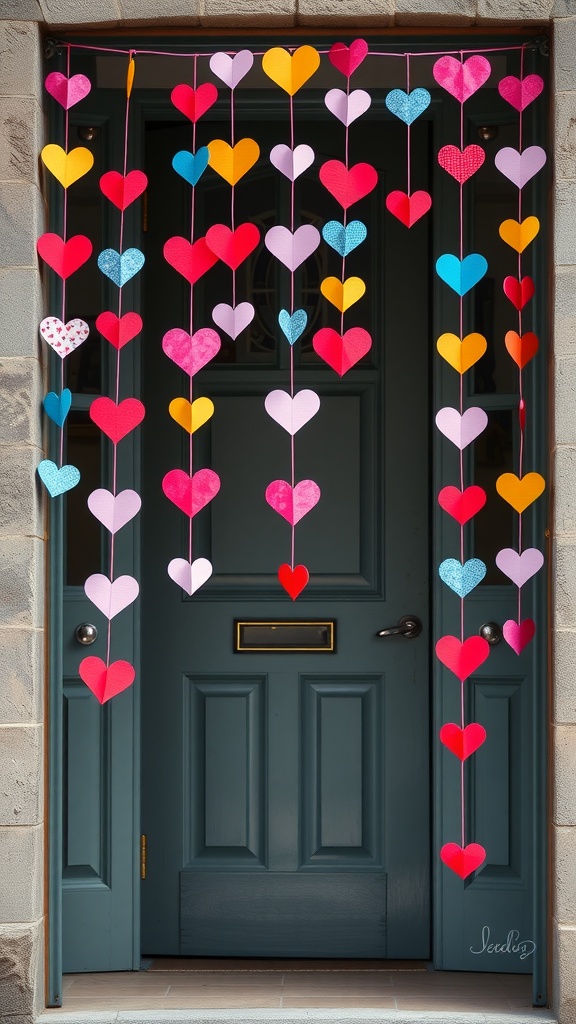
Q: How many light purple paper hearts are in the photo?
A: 12